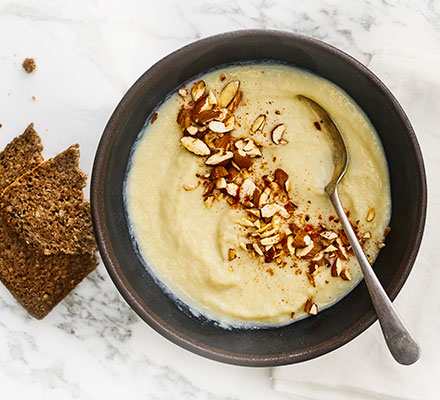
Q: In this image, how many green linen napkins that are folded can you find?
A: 0